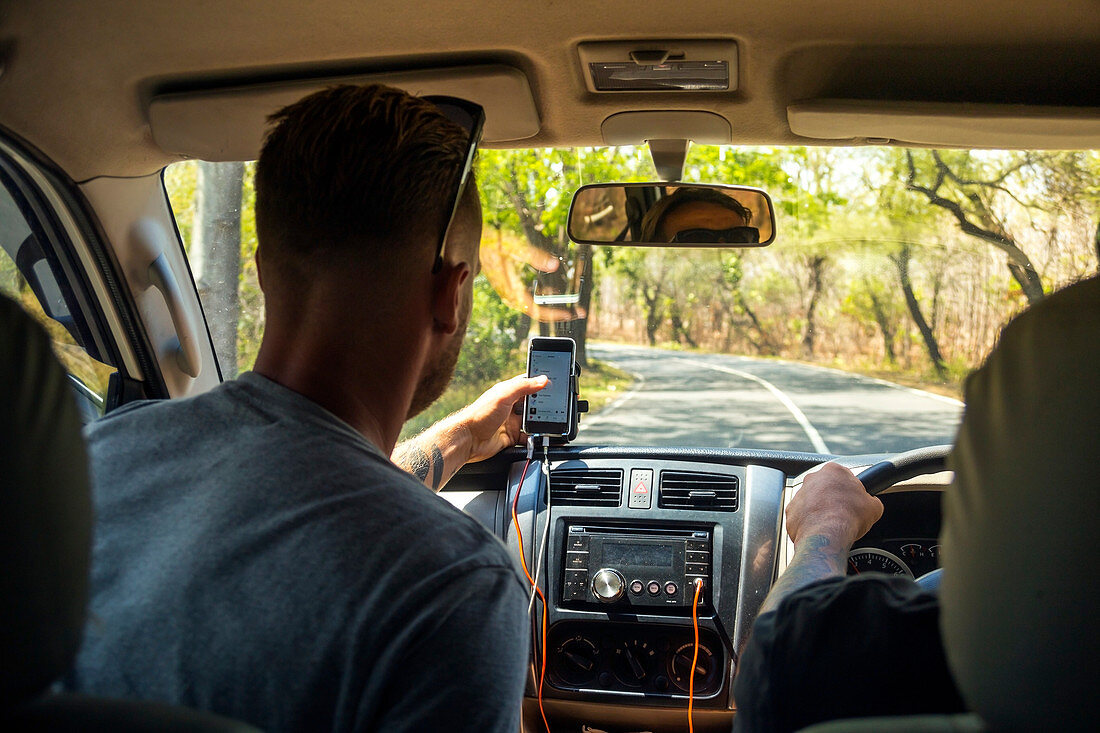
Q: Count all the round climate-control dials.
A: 3